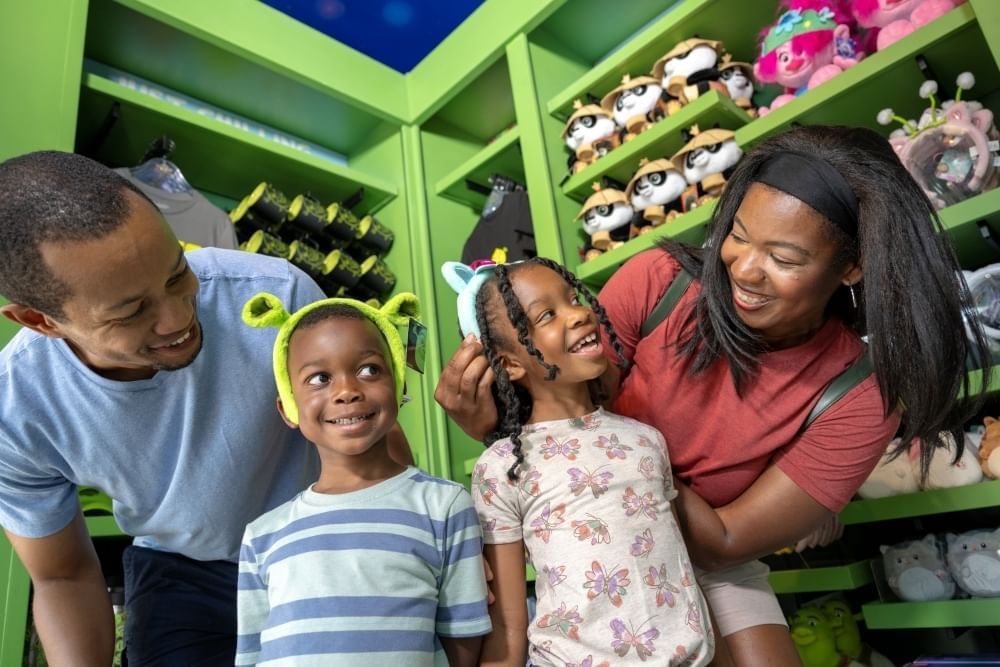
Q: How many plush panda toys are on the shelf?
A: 7